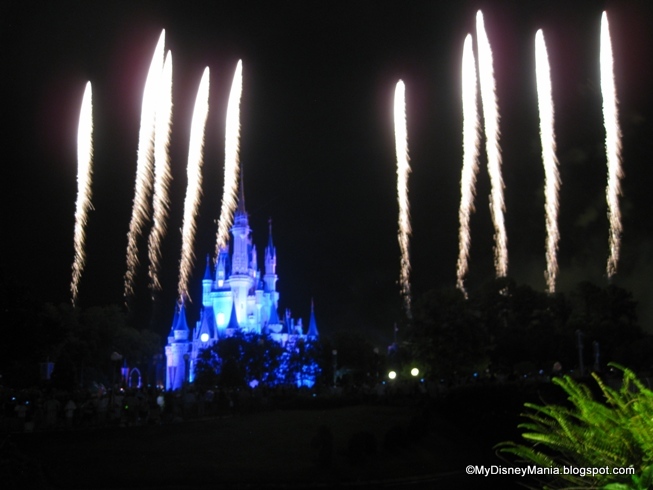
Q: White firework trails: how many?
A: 10